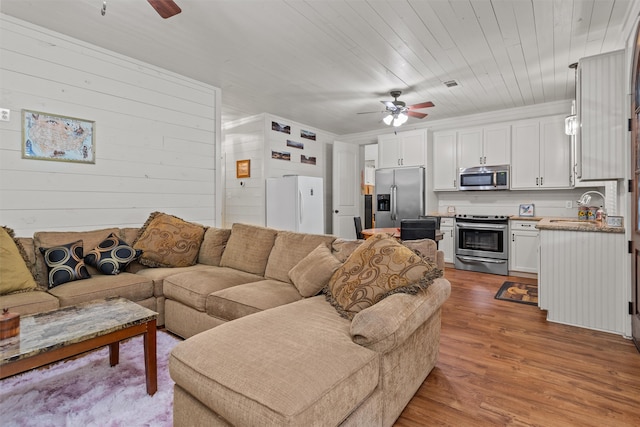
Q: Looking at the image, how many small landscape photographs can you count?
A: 5